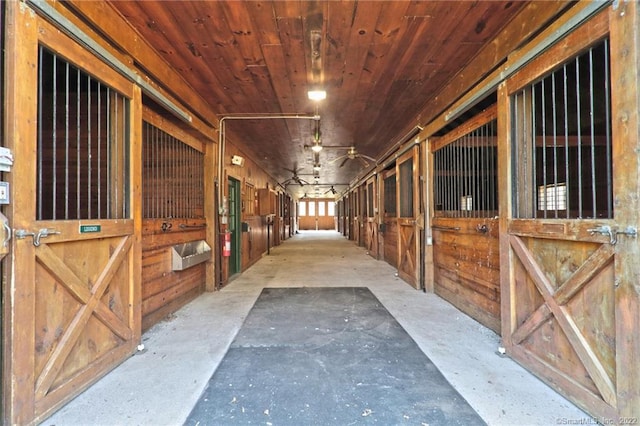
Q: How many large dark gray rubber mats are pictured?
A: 1